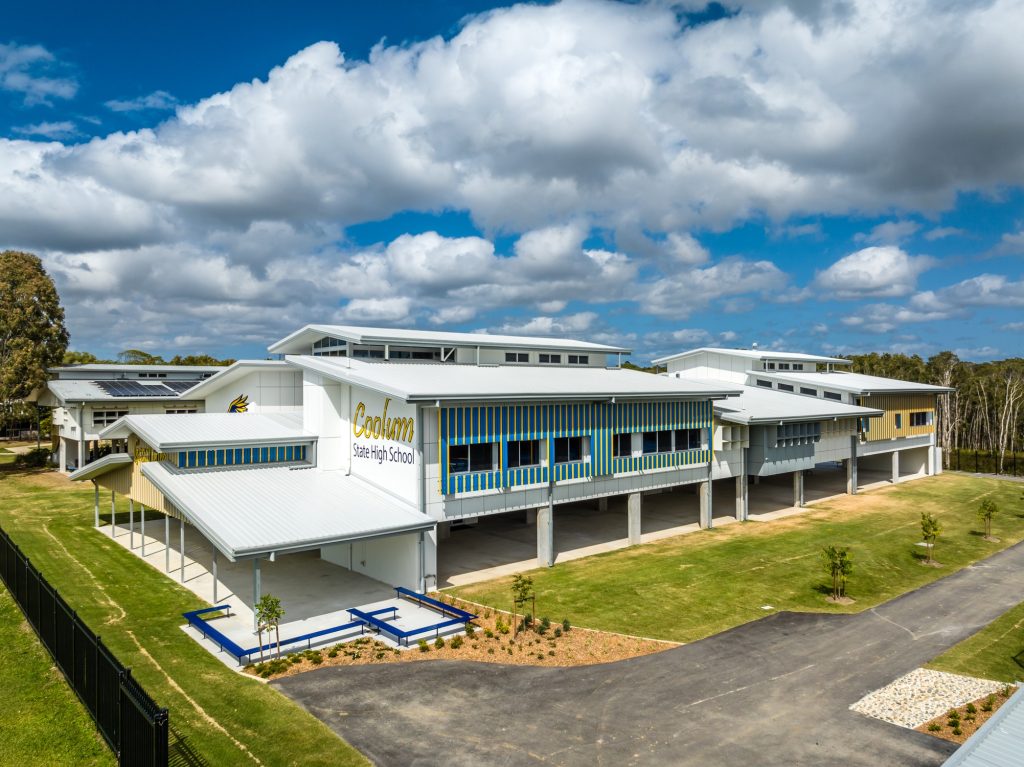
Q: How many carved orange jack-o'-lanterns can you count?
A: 0